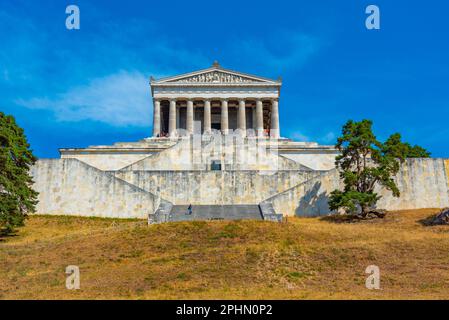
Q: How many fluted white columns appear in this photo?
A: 8